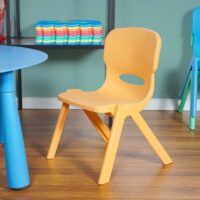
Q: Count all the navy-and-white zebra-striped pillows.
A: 0